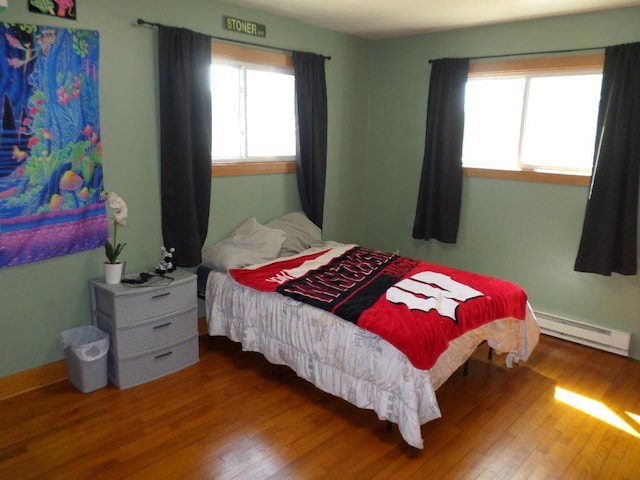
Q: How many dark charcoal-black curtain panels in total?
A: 4